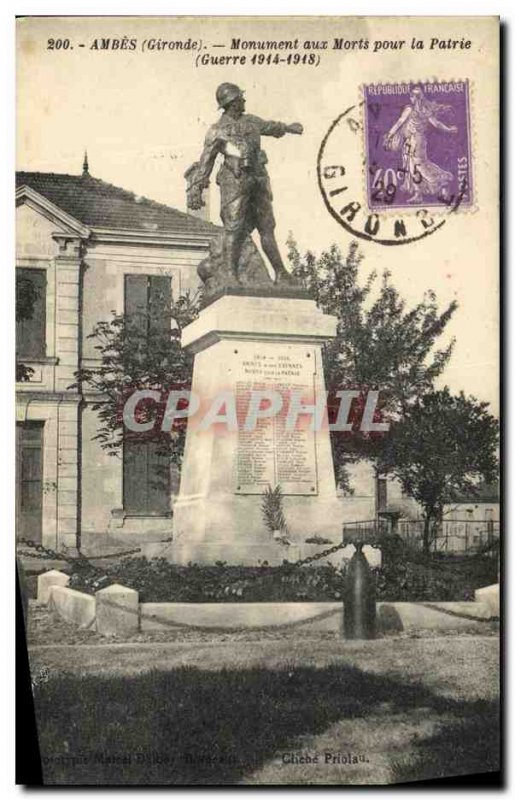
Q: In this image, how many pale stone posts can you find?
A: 3